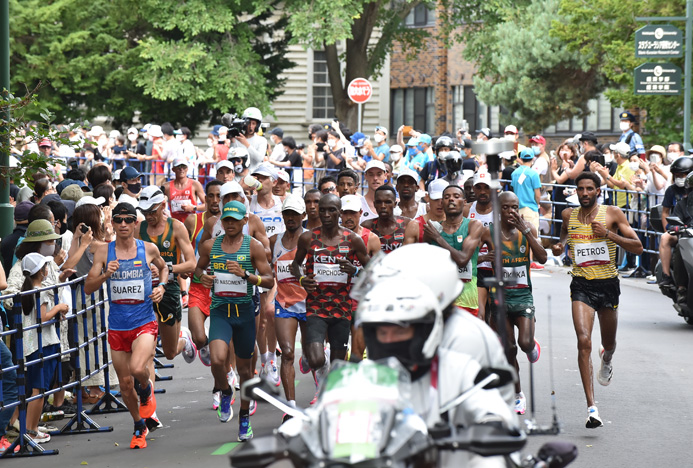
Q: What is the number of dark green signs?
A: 2